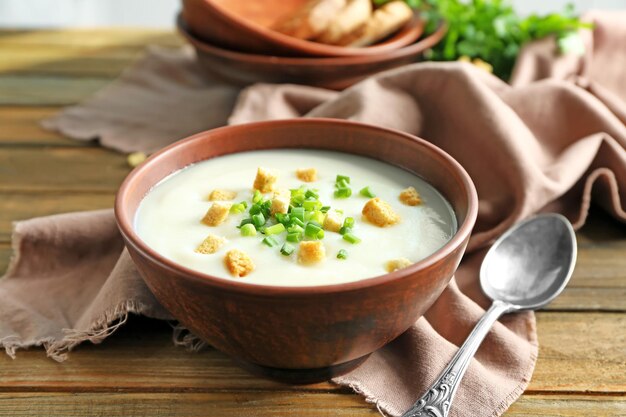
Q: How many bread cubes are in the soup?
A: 12